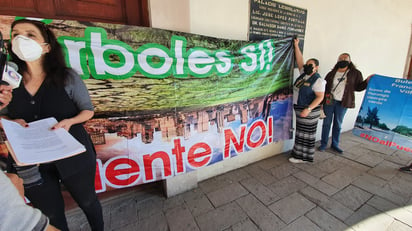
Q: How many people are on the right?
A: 2